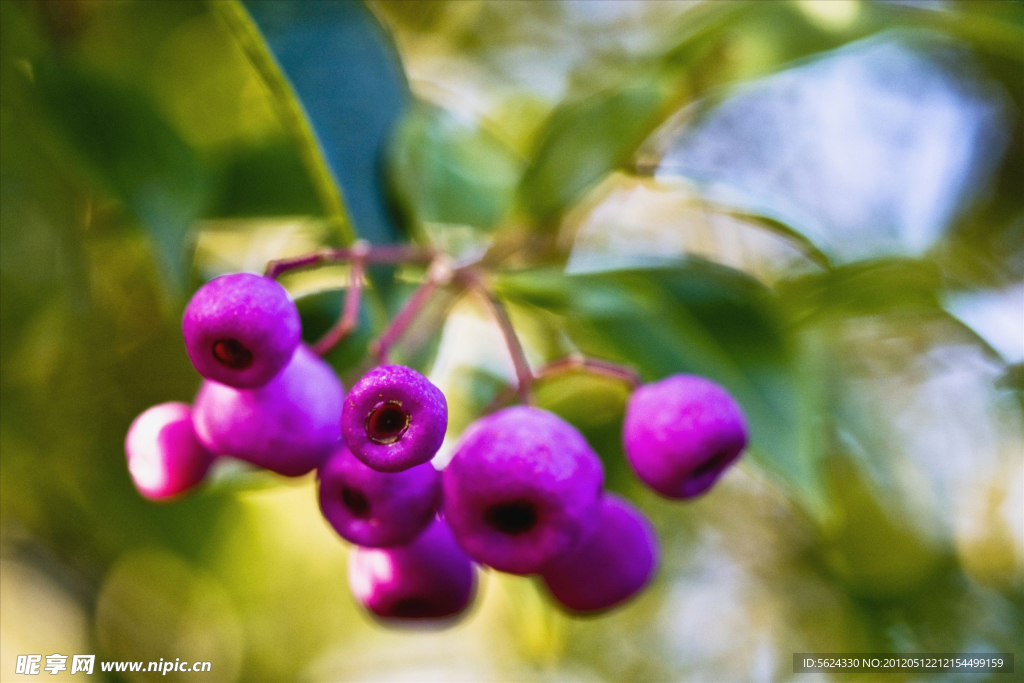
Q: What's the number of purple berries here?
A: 9